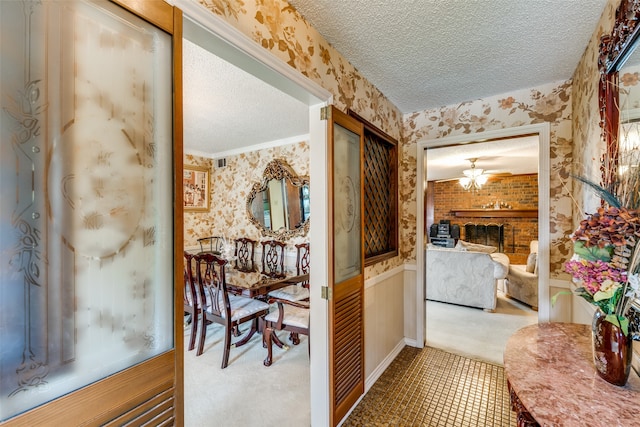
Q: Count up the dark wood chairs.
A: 6